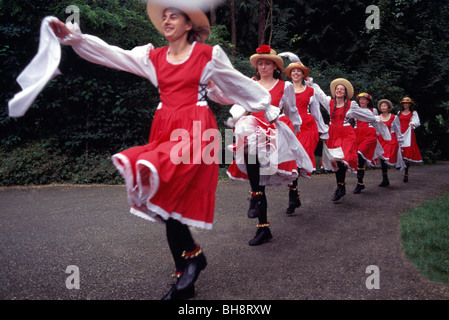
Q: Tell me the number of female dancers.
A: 7